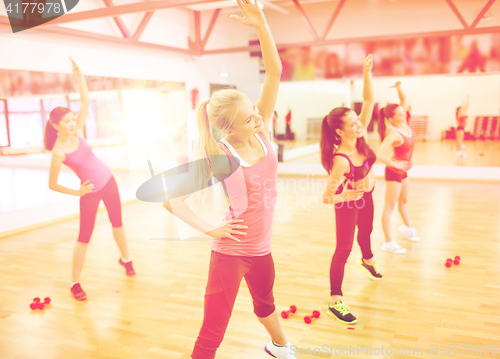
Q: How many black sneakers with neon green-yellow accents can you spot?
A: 2